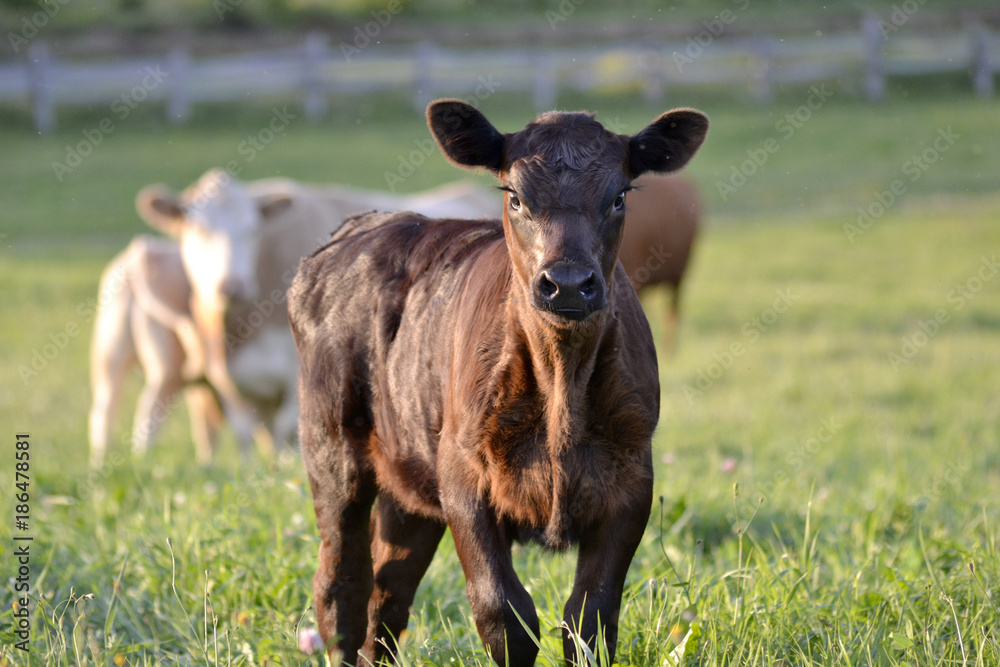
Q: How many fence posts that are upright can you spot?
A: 9